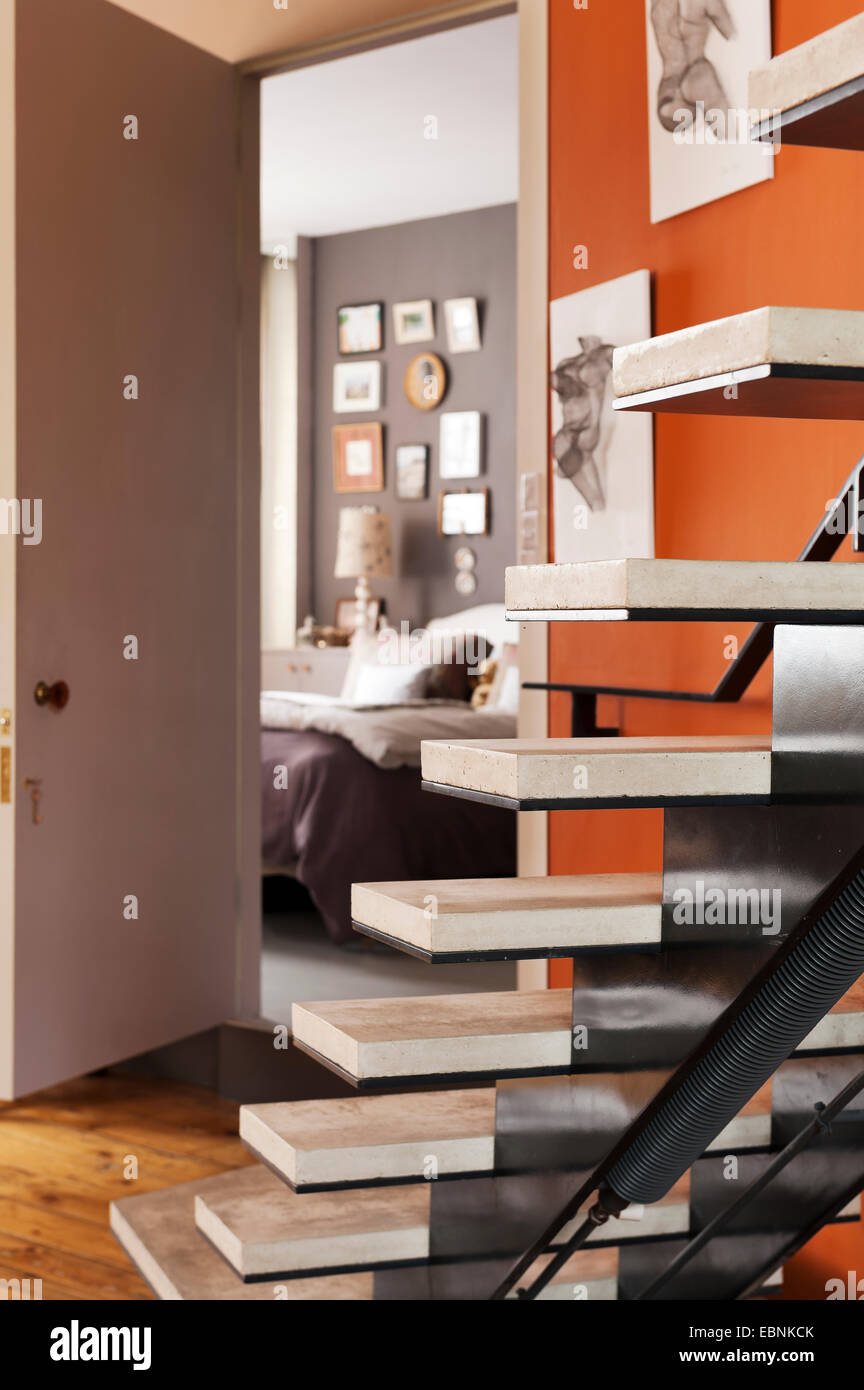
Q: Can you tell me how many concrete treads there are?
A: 9